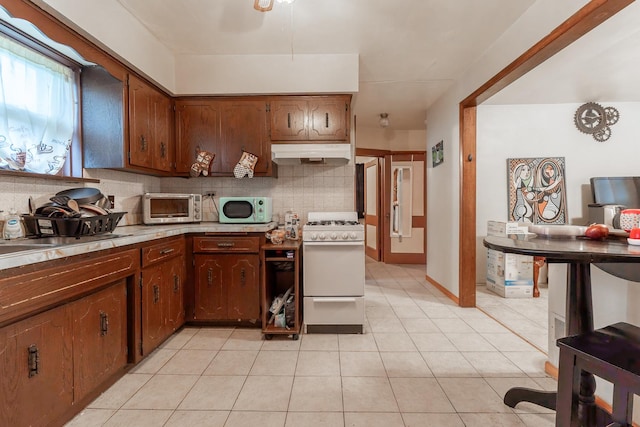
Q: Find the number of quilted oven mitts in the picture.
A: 2